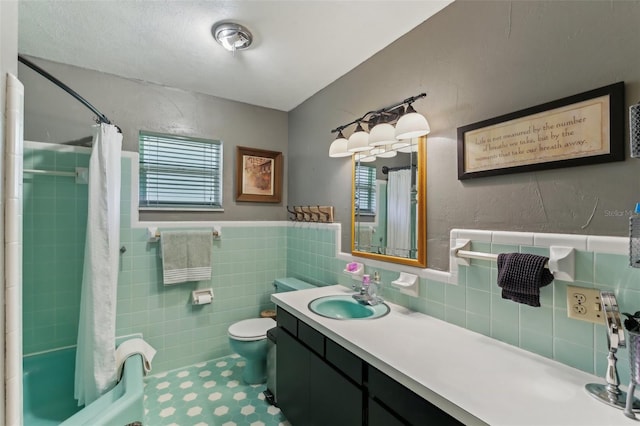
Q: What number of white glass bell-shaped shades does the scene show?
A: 4